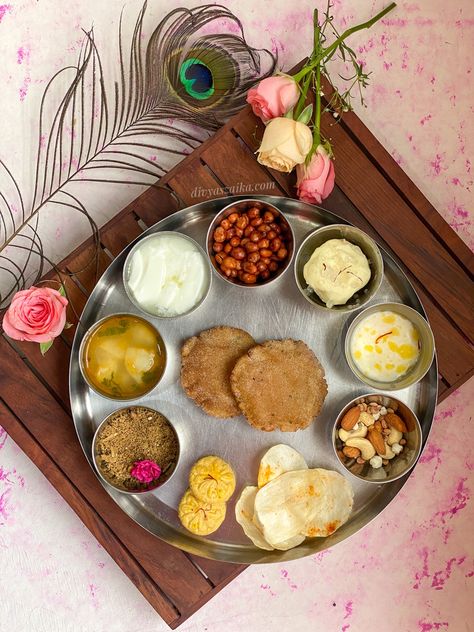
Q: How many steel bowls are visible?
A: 7